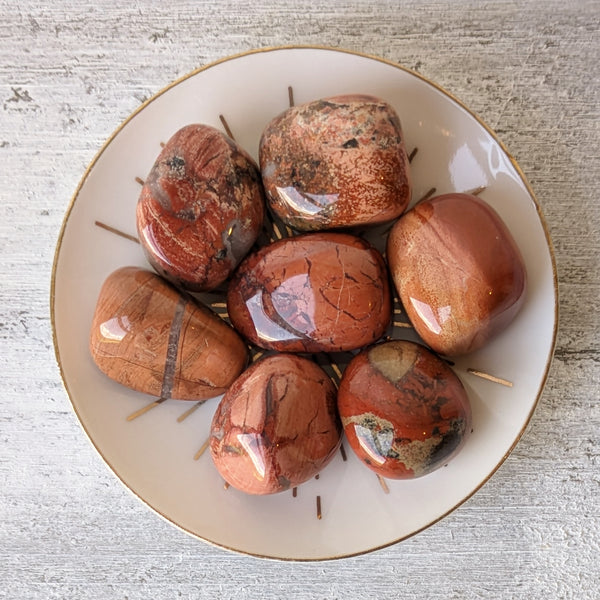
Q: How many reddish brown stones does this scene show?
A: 7